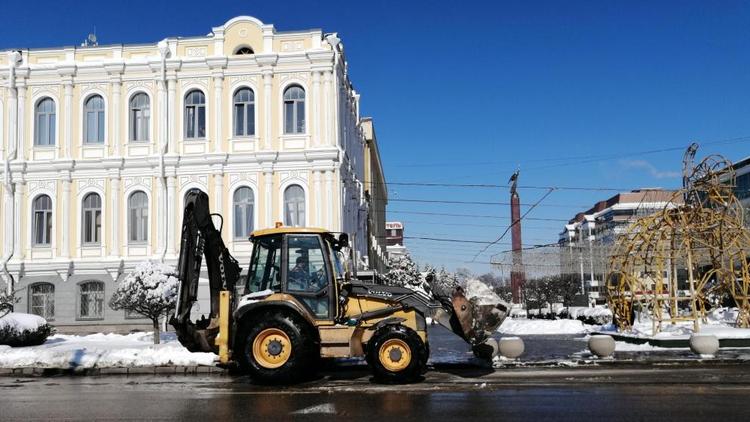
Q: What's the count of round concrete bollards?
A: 4